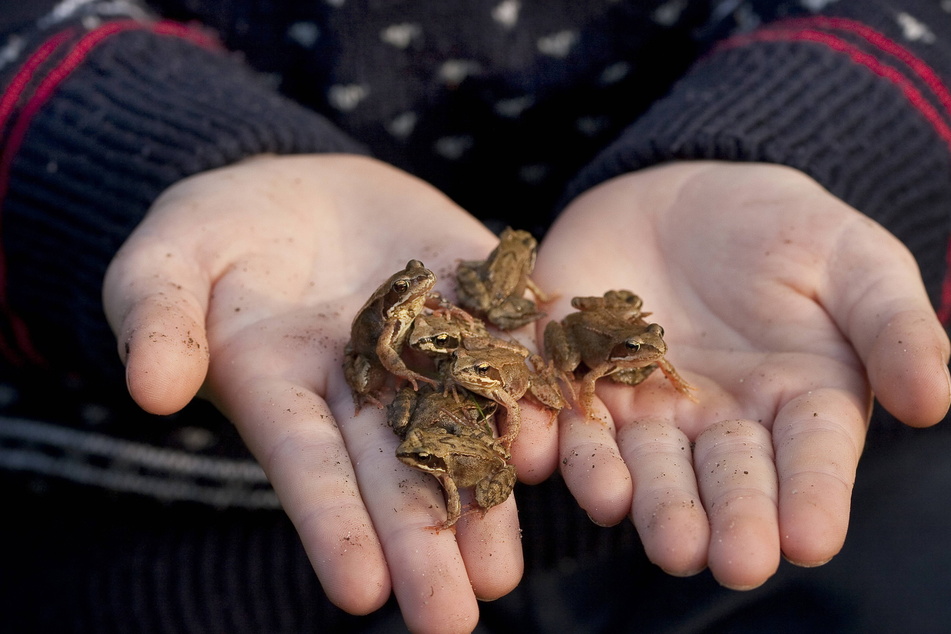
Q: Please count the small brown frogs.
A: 8